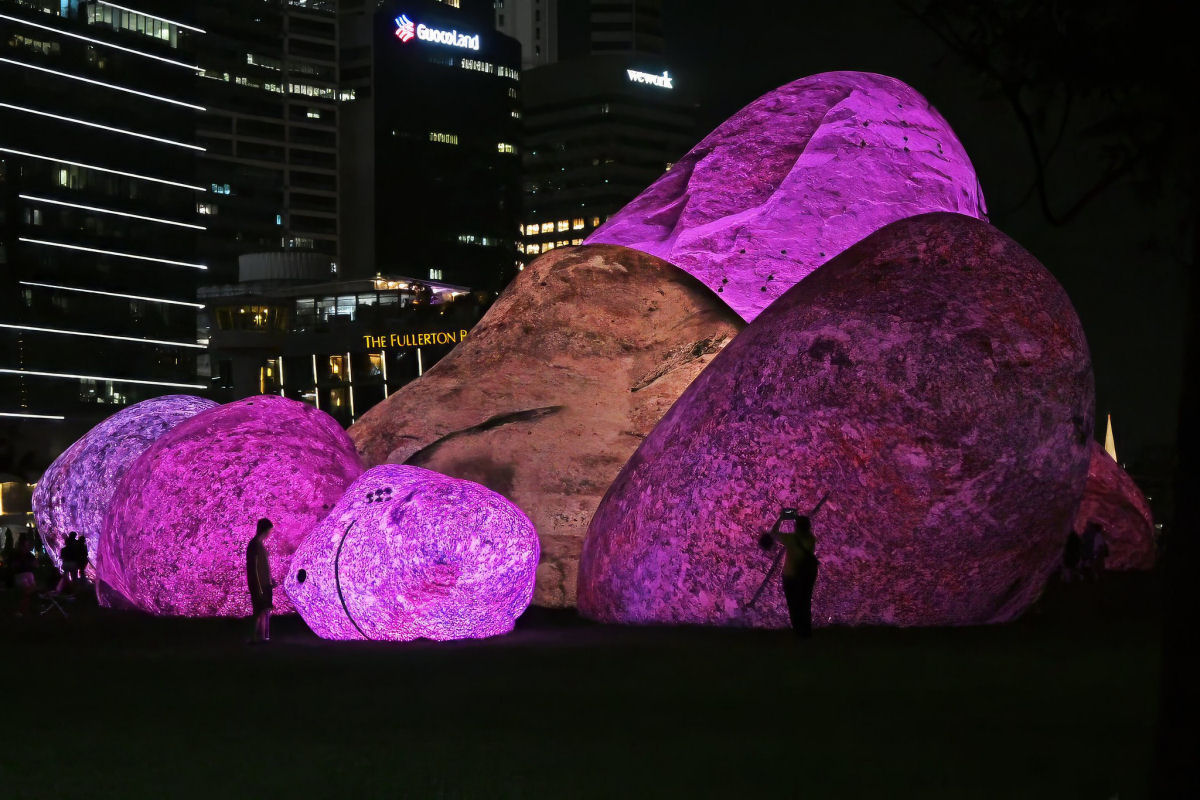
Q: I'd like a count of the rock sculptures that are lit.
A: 7